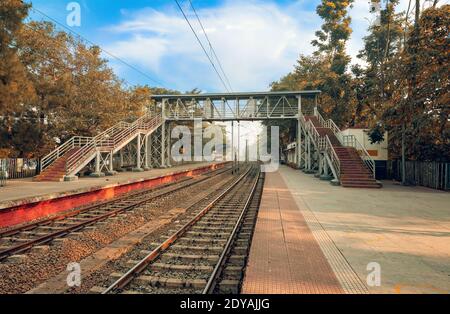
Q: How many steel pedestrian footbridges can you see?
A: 1